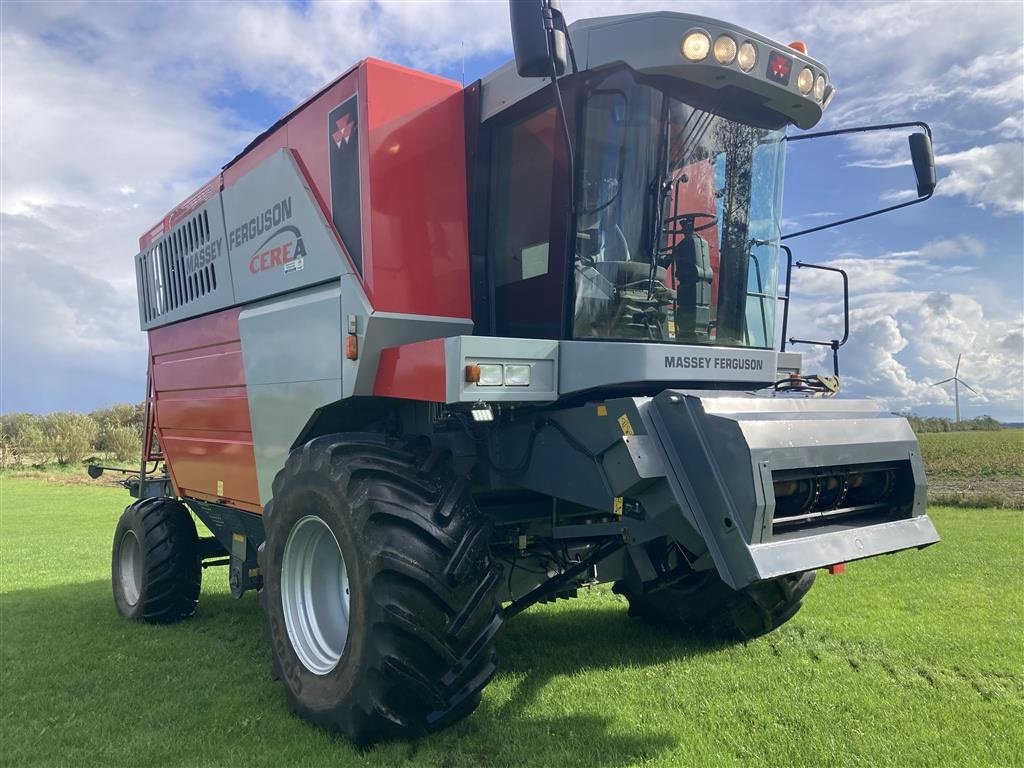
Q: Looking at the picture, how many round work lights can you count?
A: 5